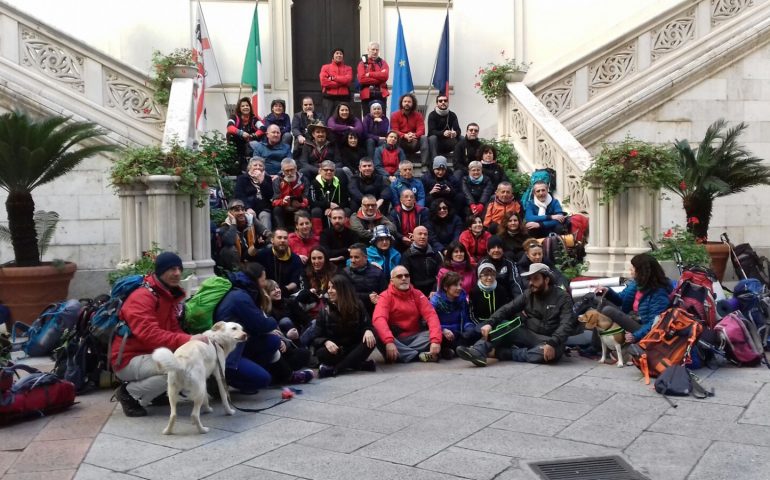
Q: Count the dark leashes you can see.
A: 1